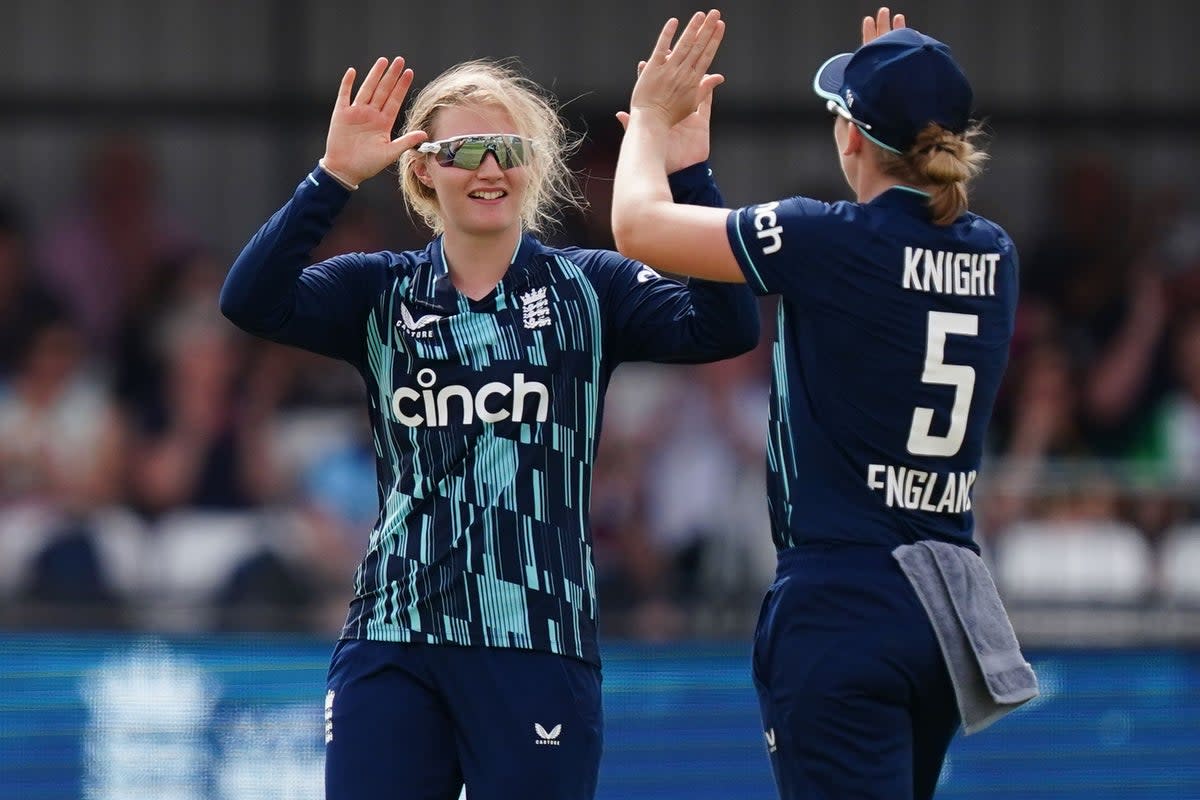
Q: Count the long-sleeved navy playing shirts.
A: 1